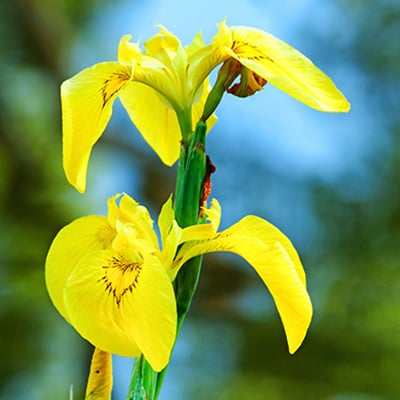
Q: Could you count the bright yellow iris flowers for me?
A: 2